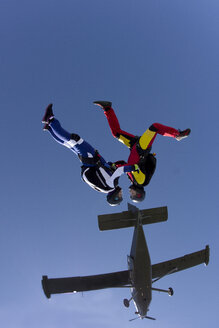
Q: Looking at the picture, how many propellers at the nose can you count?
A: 1